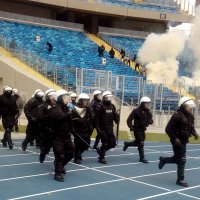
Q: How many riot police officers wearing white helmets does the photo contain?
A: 11